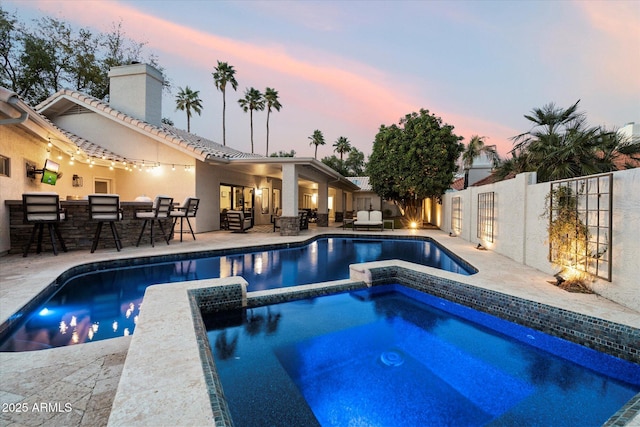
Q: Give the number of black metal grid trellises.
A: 3